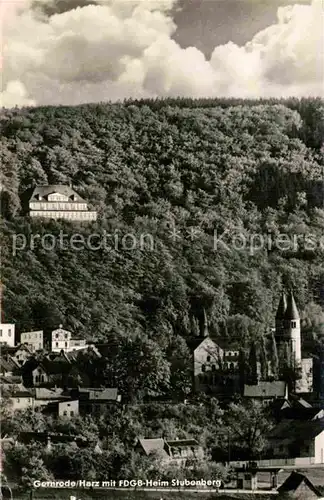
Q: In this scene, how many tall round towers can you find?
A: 2